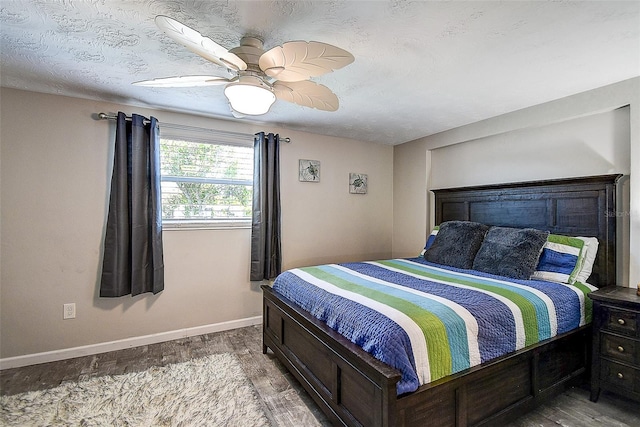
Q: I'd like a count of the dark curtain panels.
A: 2